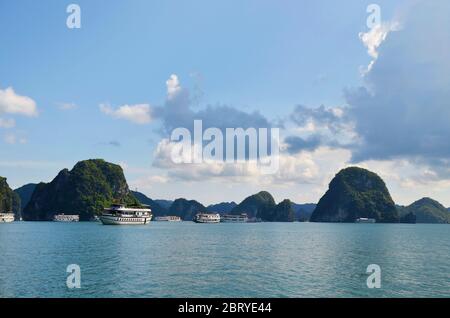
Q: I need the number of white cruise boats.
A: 7